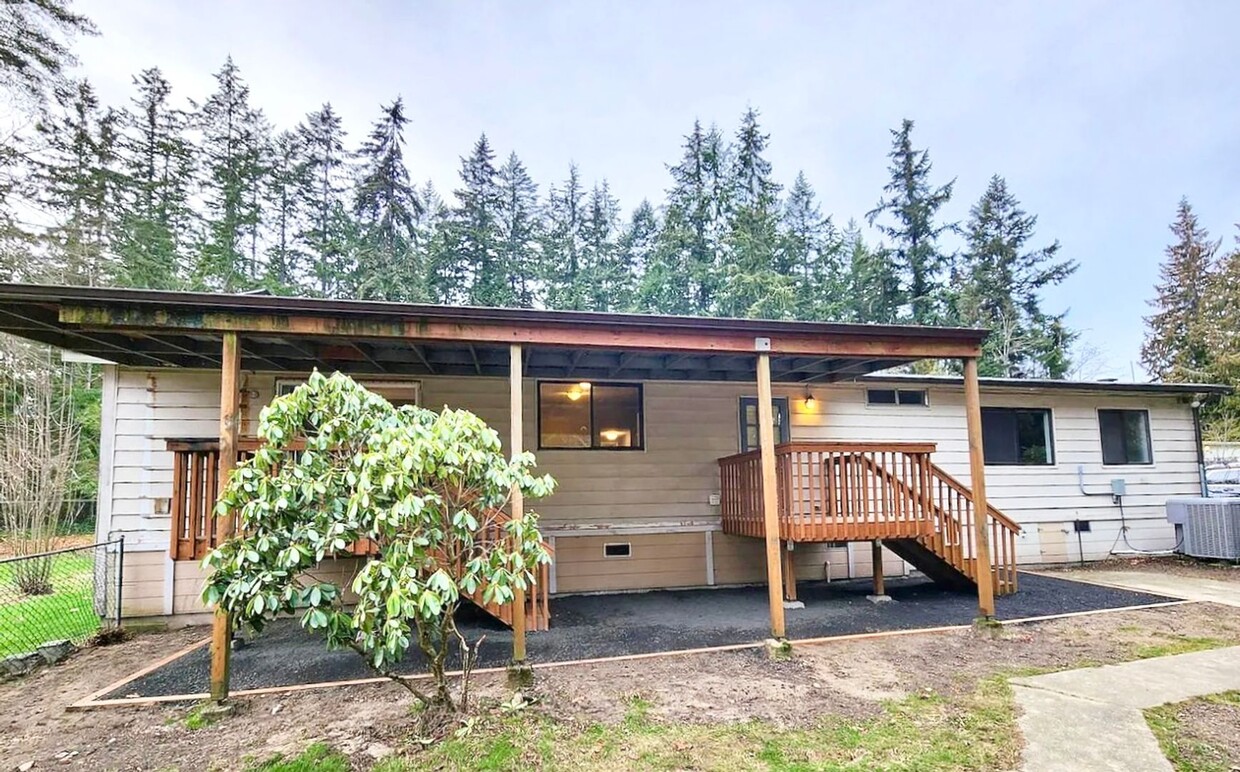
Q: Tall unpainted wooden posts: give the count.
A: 4